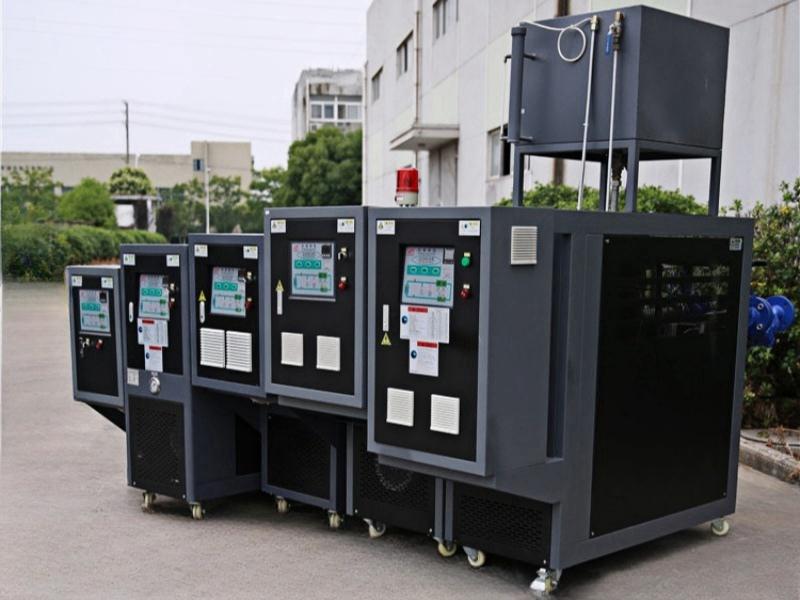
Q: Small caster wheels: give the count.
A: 9